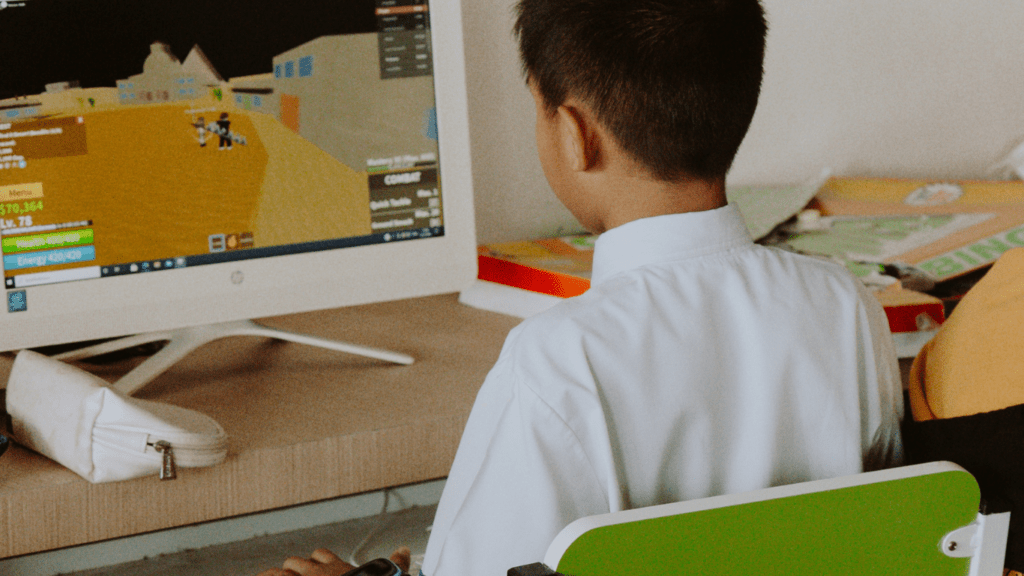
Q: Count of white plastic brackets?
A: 1